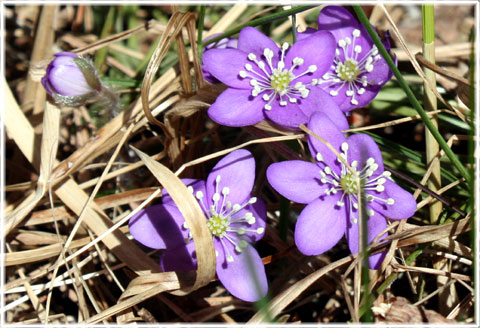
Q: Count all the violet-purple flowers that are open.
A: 4